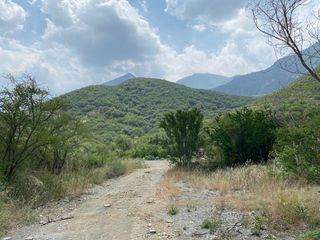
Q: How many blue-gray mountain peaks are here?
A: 3